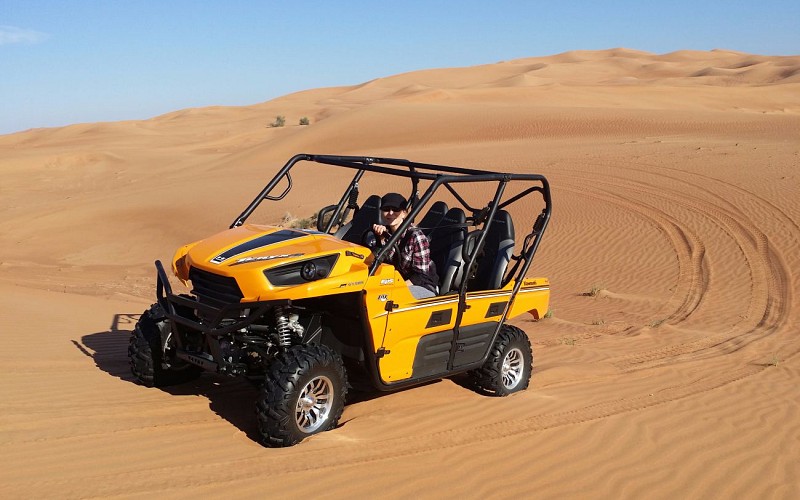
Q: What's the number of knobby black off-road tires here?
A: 3